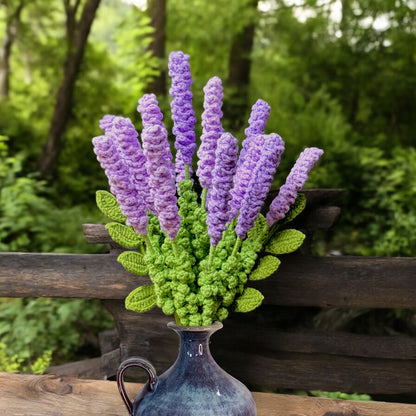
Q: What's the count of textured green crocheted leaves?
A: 8